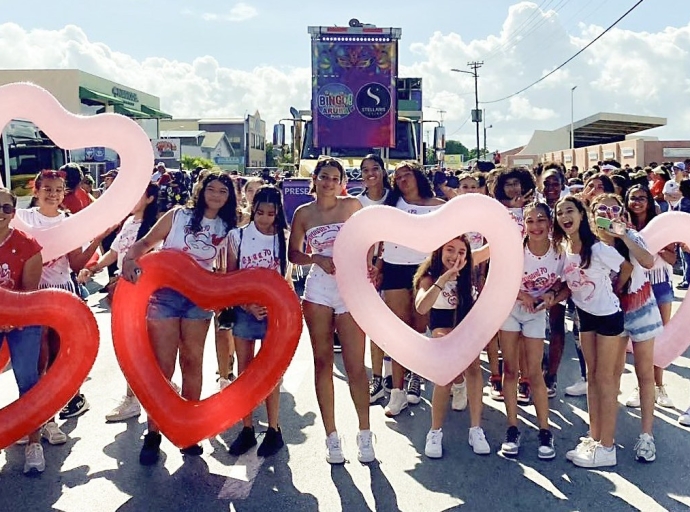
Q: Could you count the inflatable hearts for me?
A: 5